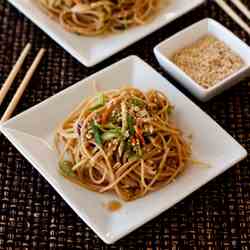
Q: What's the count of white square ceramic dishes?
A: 3